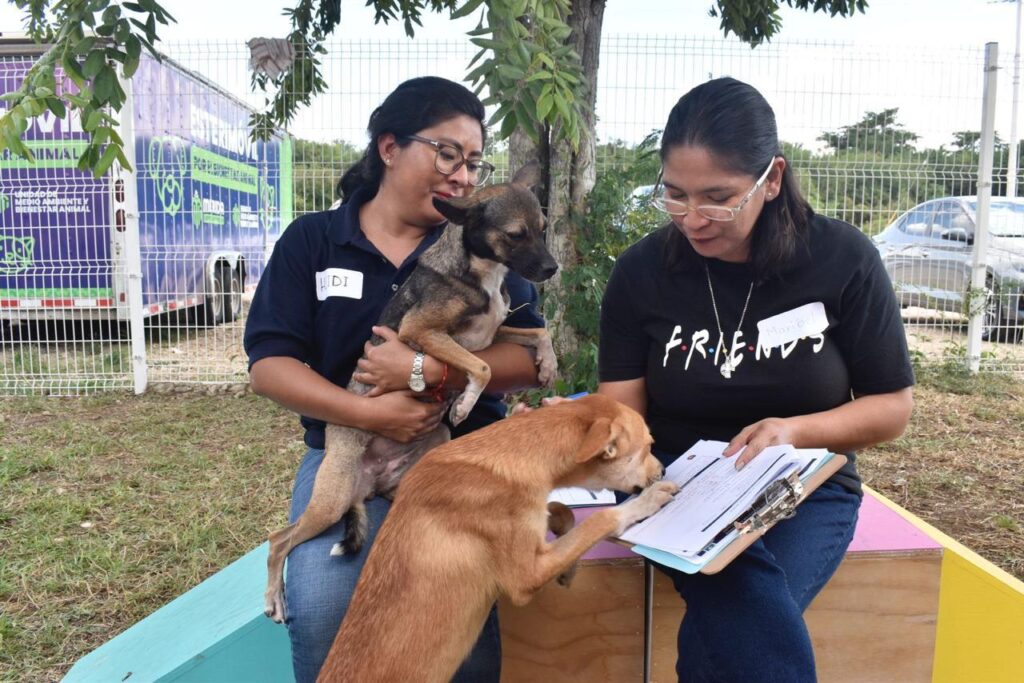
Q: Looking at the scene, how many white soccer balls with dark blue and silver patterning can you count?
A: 0